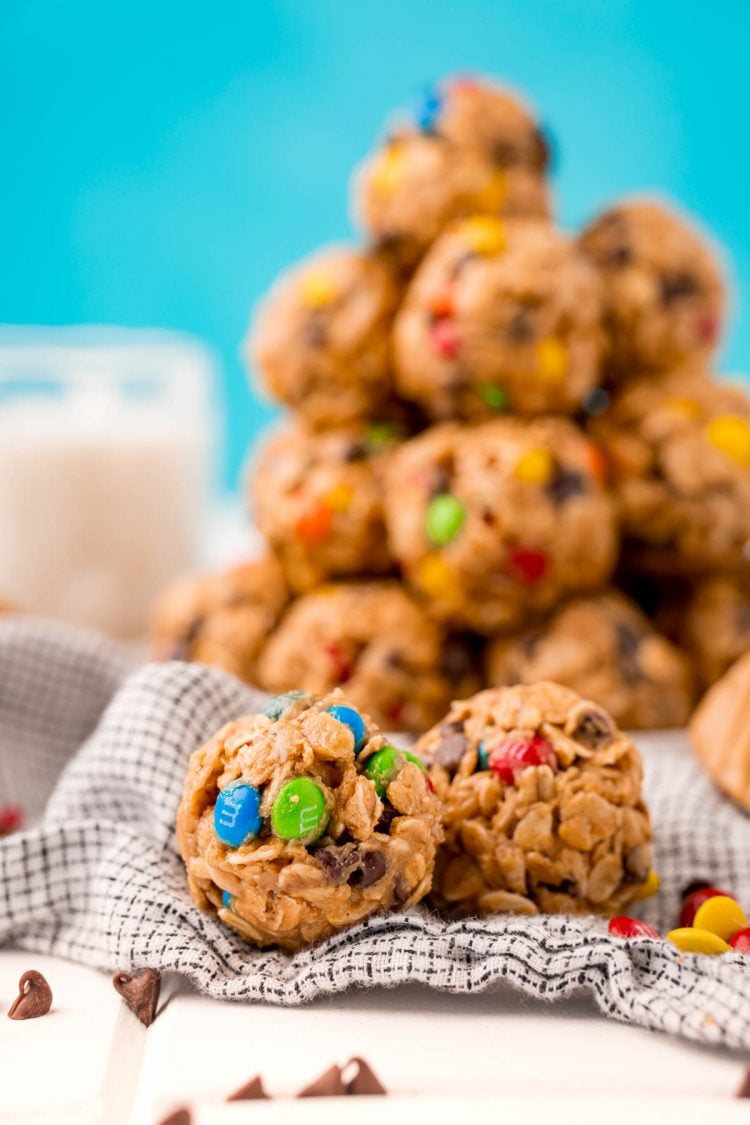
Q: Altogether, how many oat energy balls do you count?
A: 13